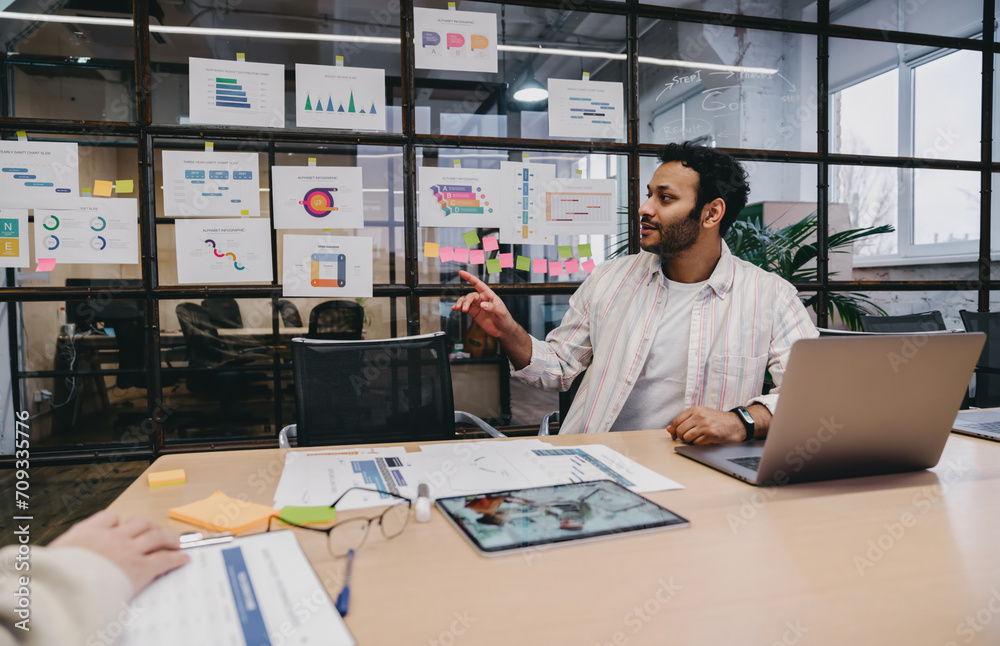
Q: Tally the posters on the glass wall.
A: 14